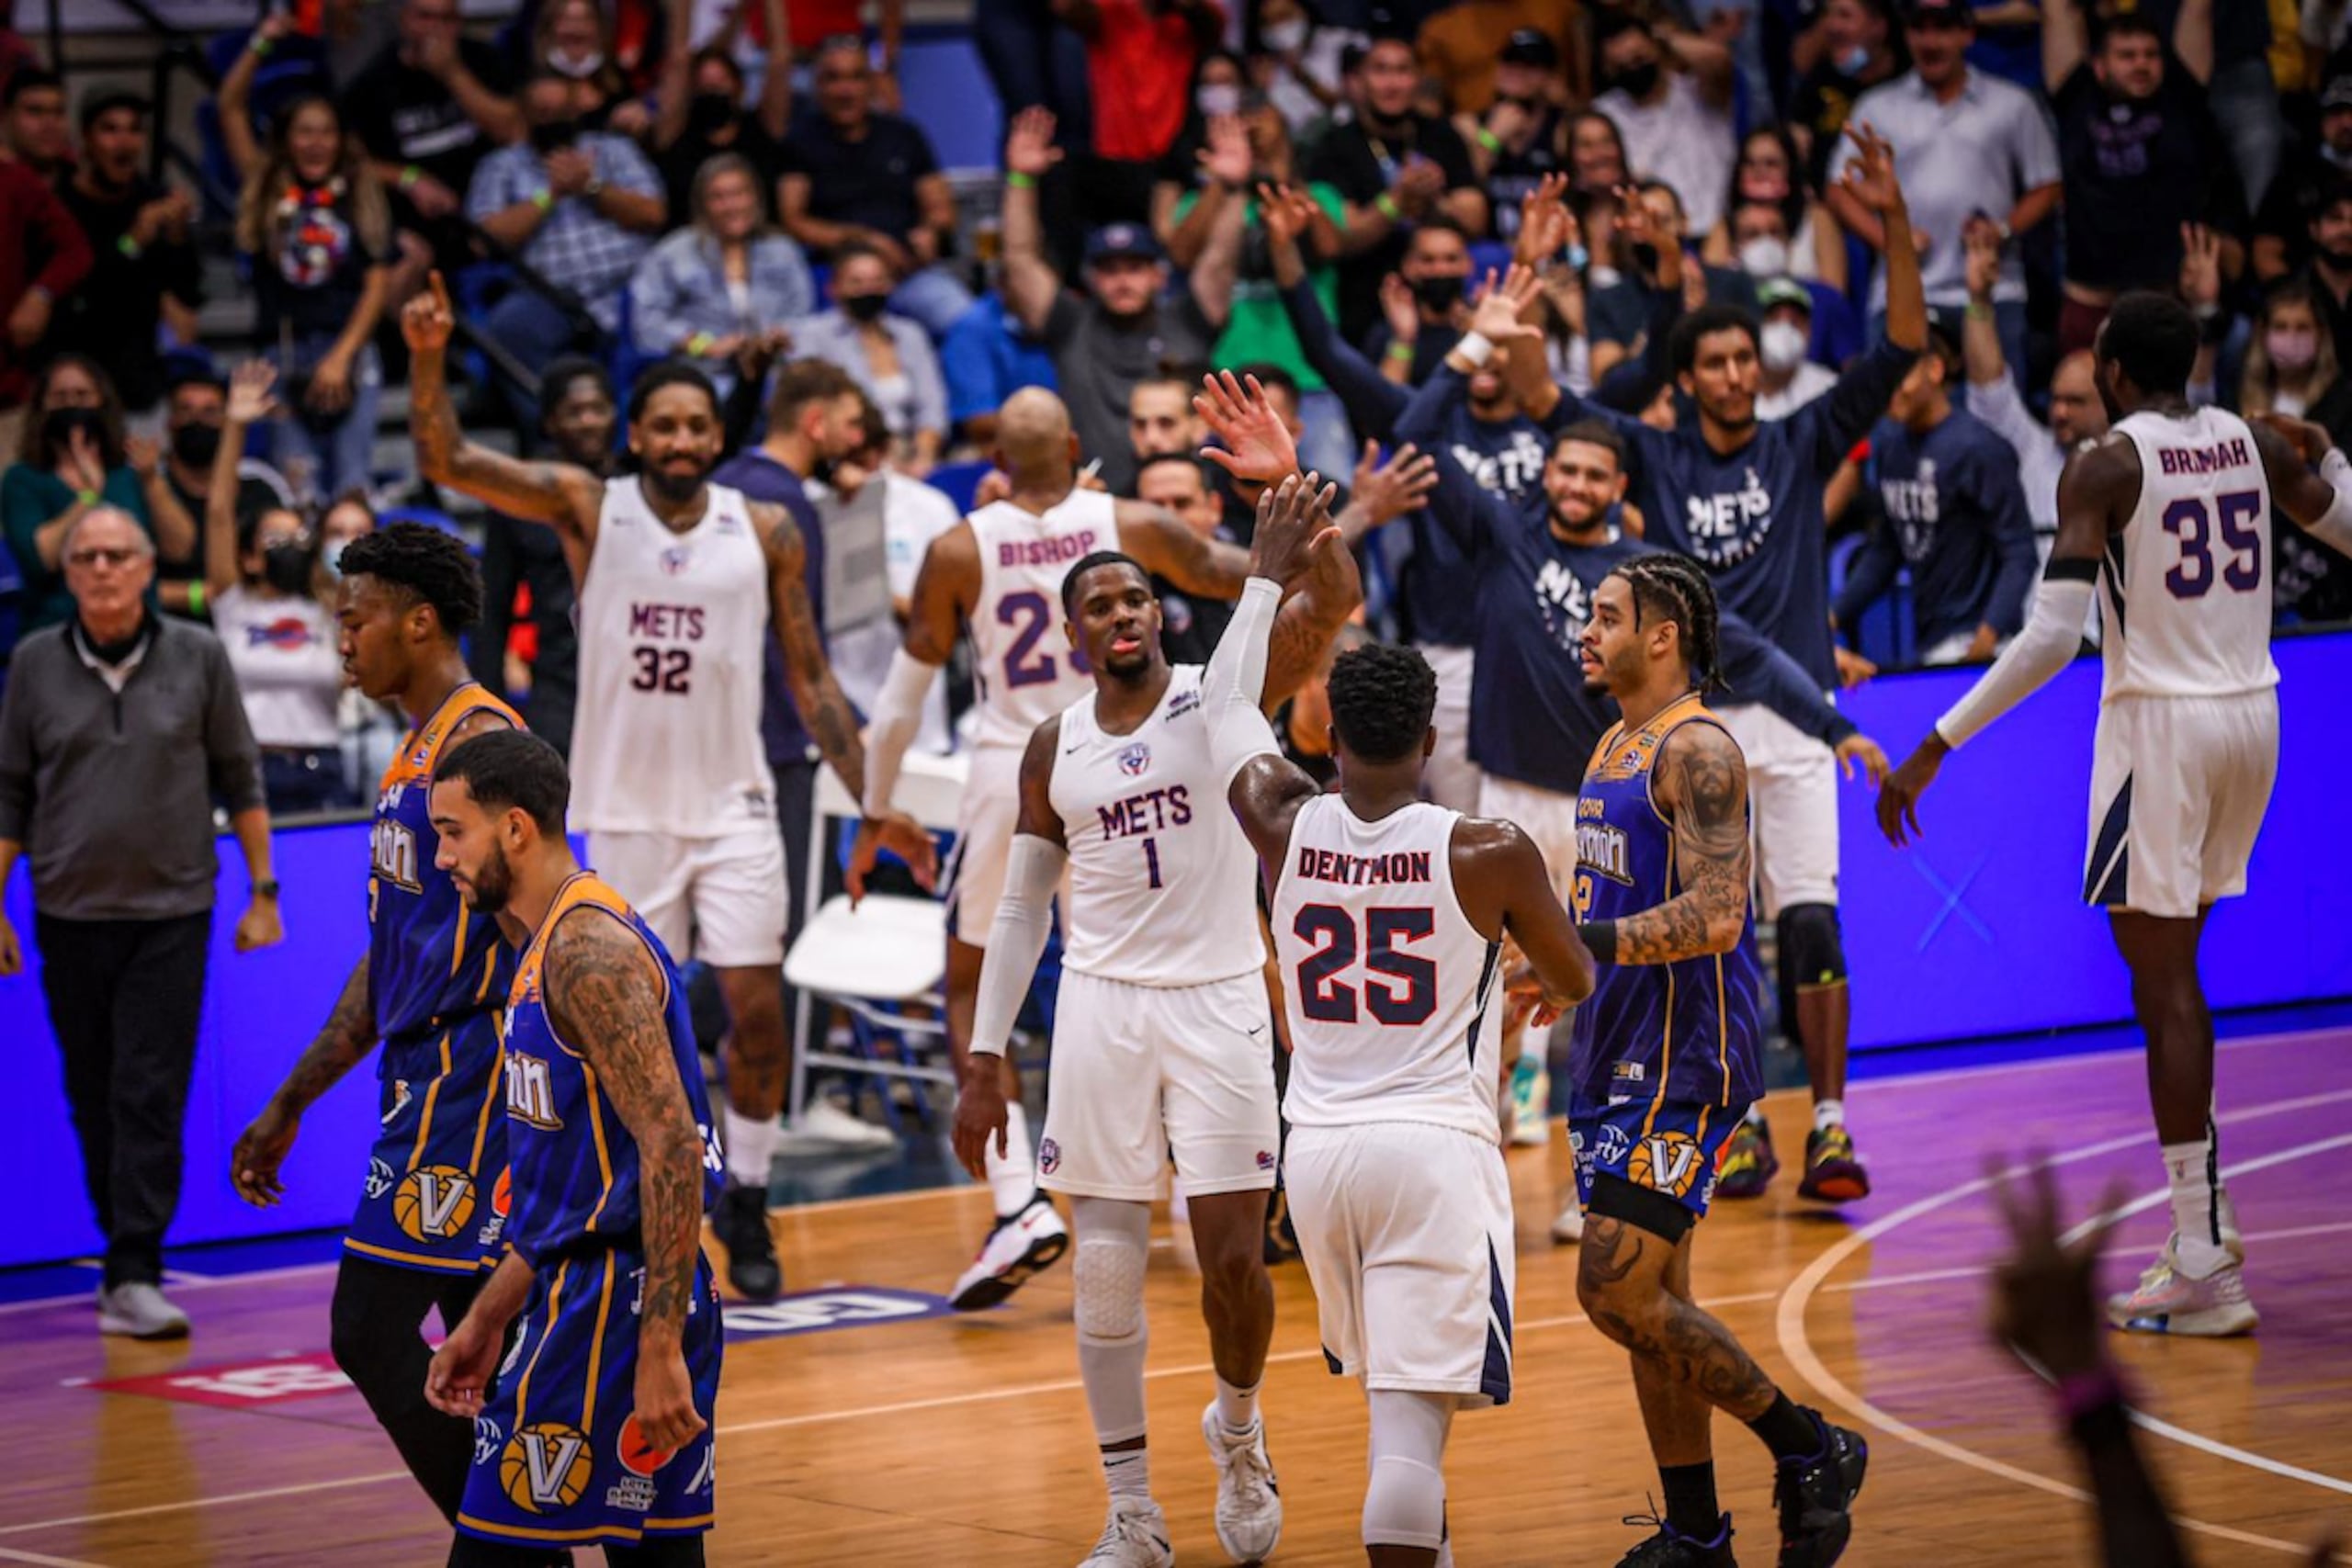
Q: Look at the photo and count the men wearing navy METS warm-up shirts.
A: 4